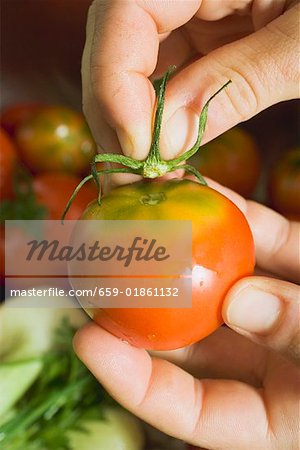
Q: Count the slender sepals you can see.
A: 5